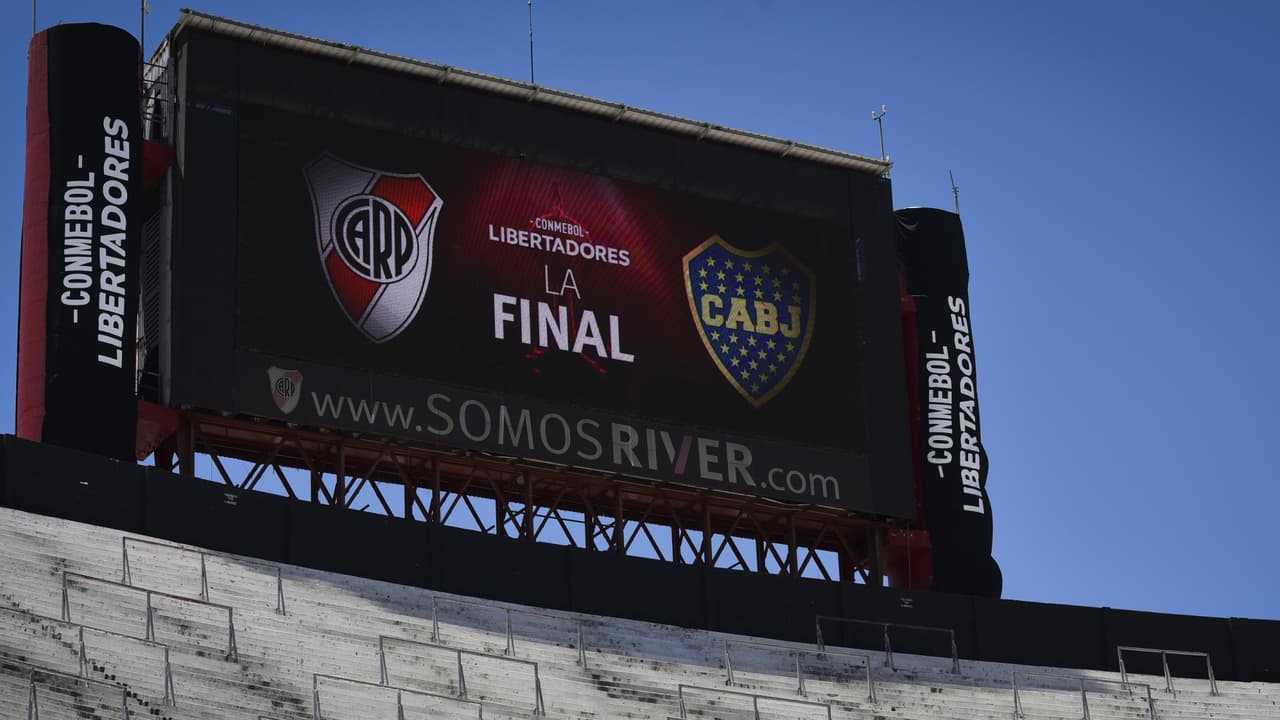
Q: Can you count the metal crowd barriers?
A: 12